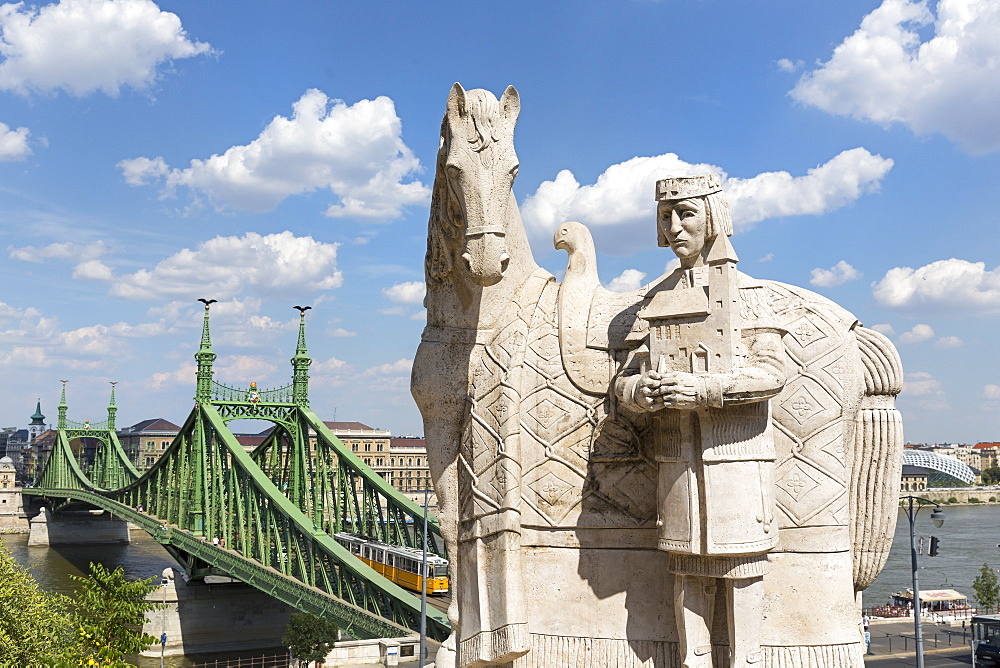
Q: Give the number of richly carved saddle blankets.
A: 1